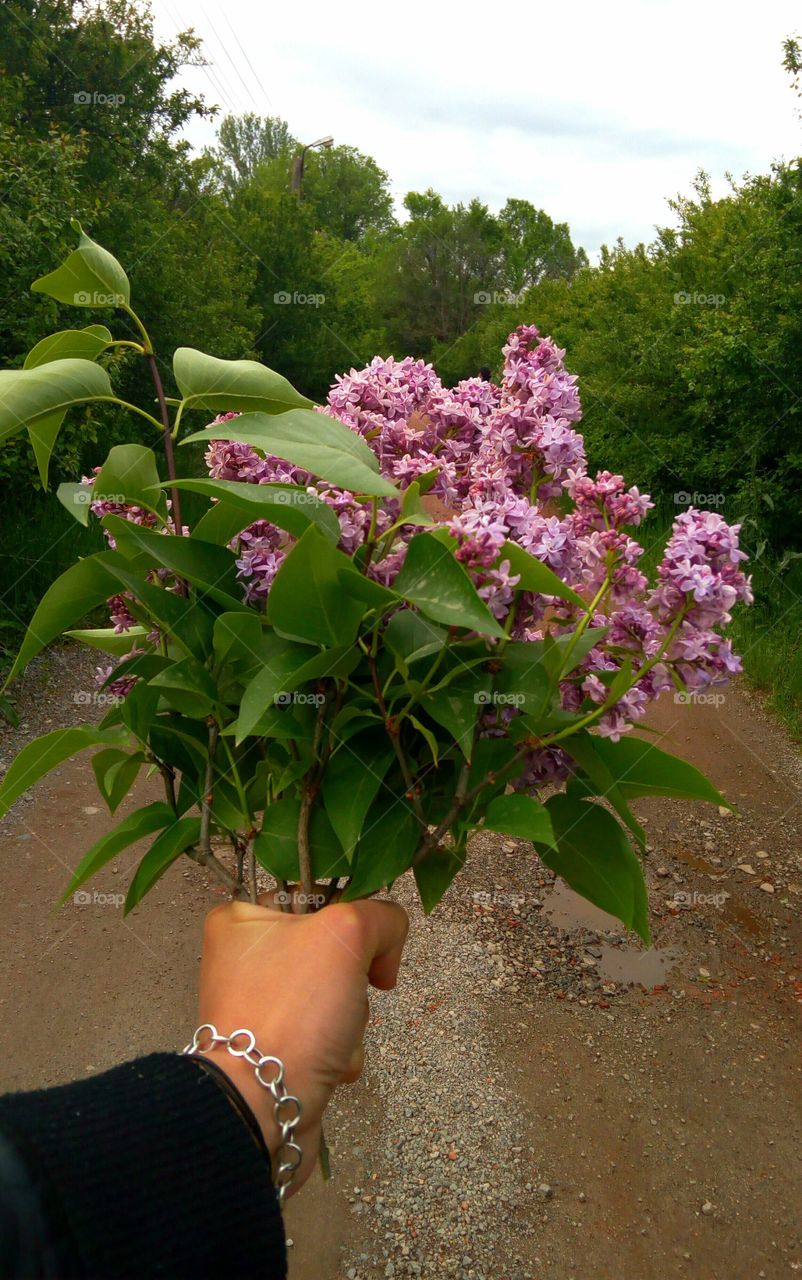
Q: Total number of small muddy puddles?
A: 2